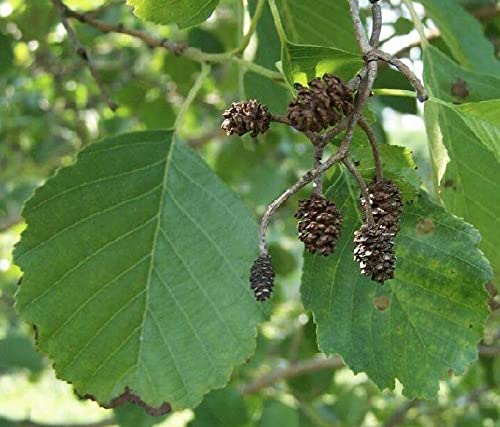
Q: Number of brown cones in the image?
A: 6